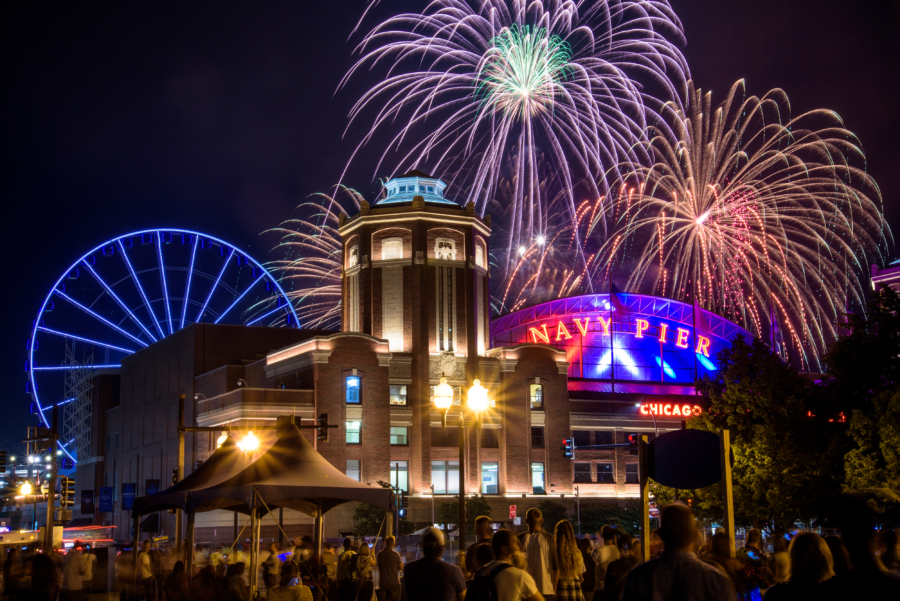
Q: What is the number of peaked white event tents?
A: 2